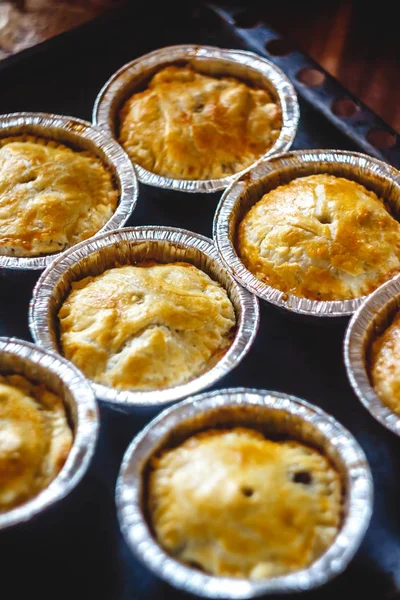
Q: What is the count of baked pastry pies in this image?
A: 7